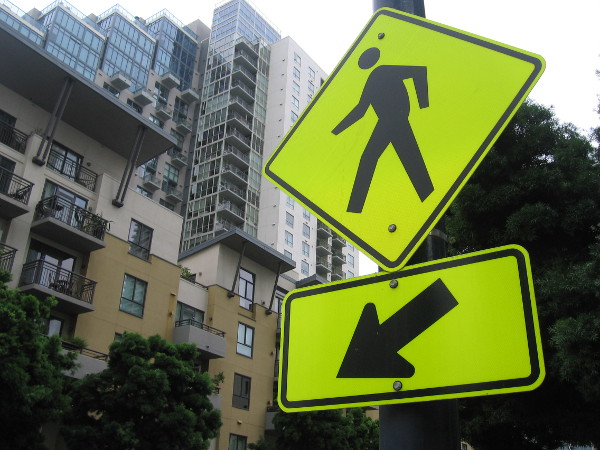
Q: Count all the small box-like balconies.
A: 9